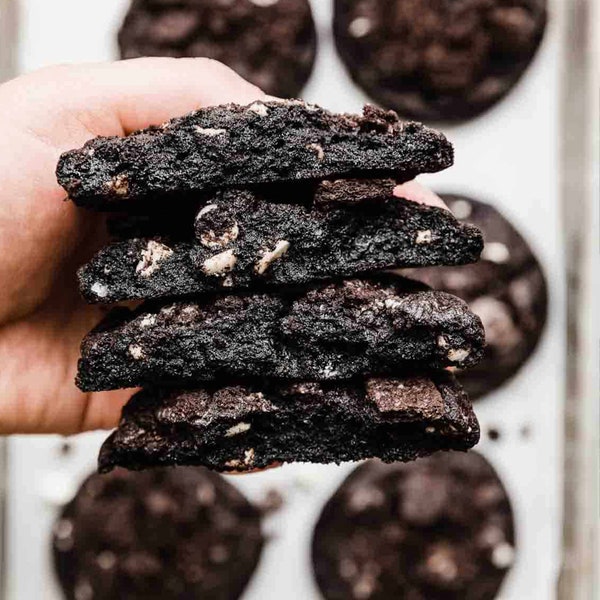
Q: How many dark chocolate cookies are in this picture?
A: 9